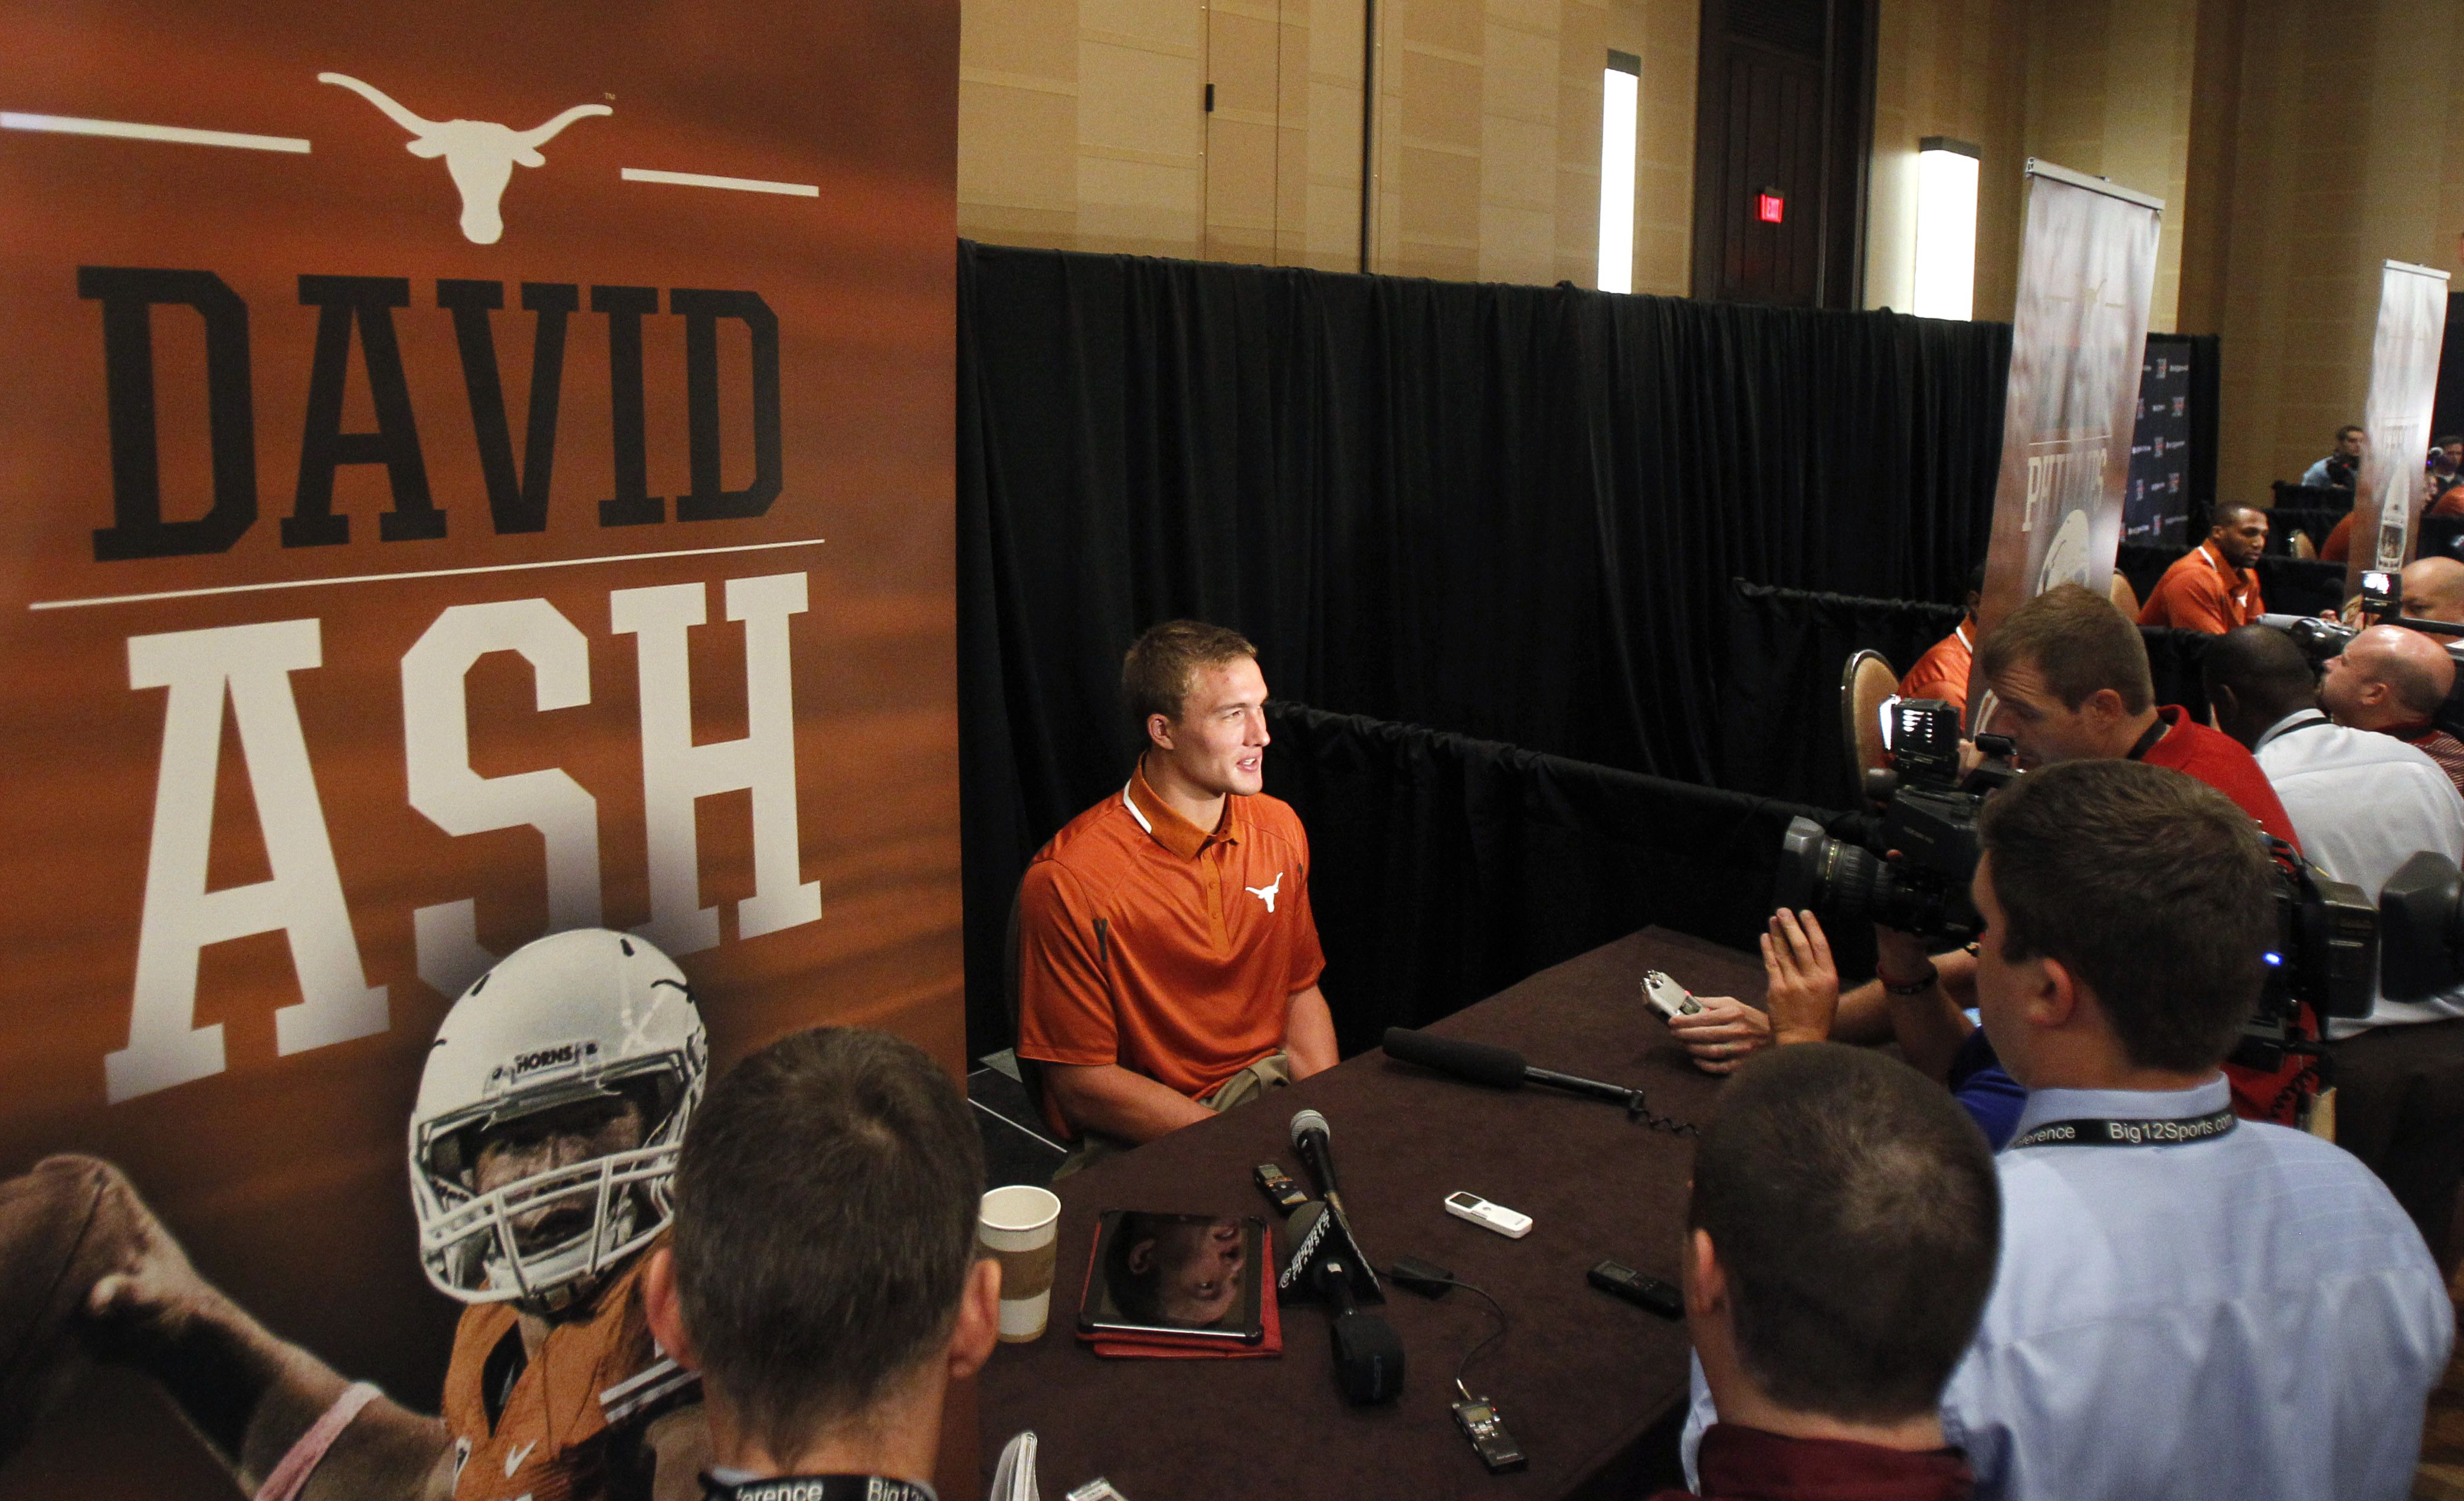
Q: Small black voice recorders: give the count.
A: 3